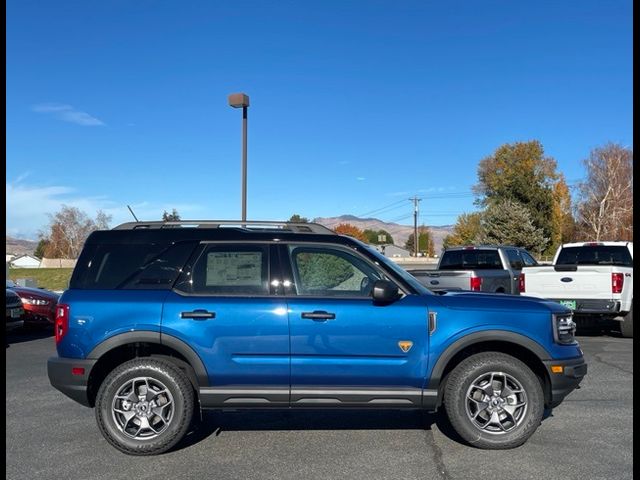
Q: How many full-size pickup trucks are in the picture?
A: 2